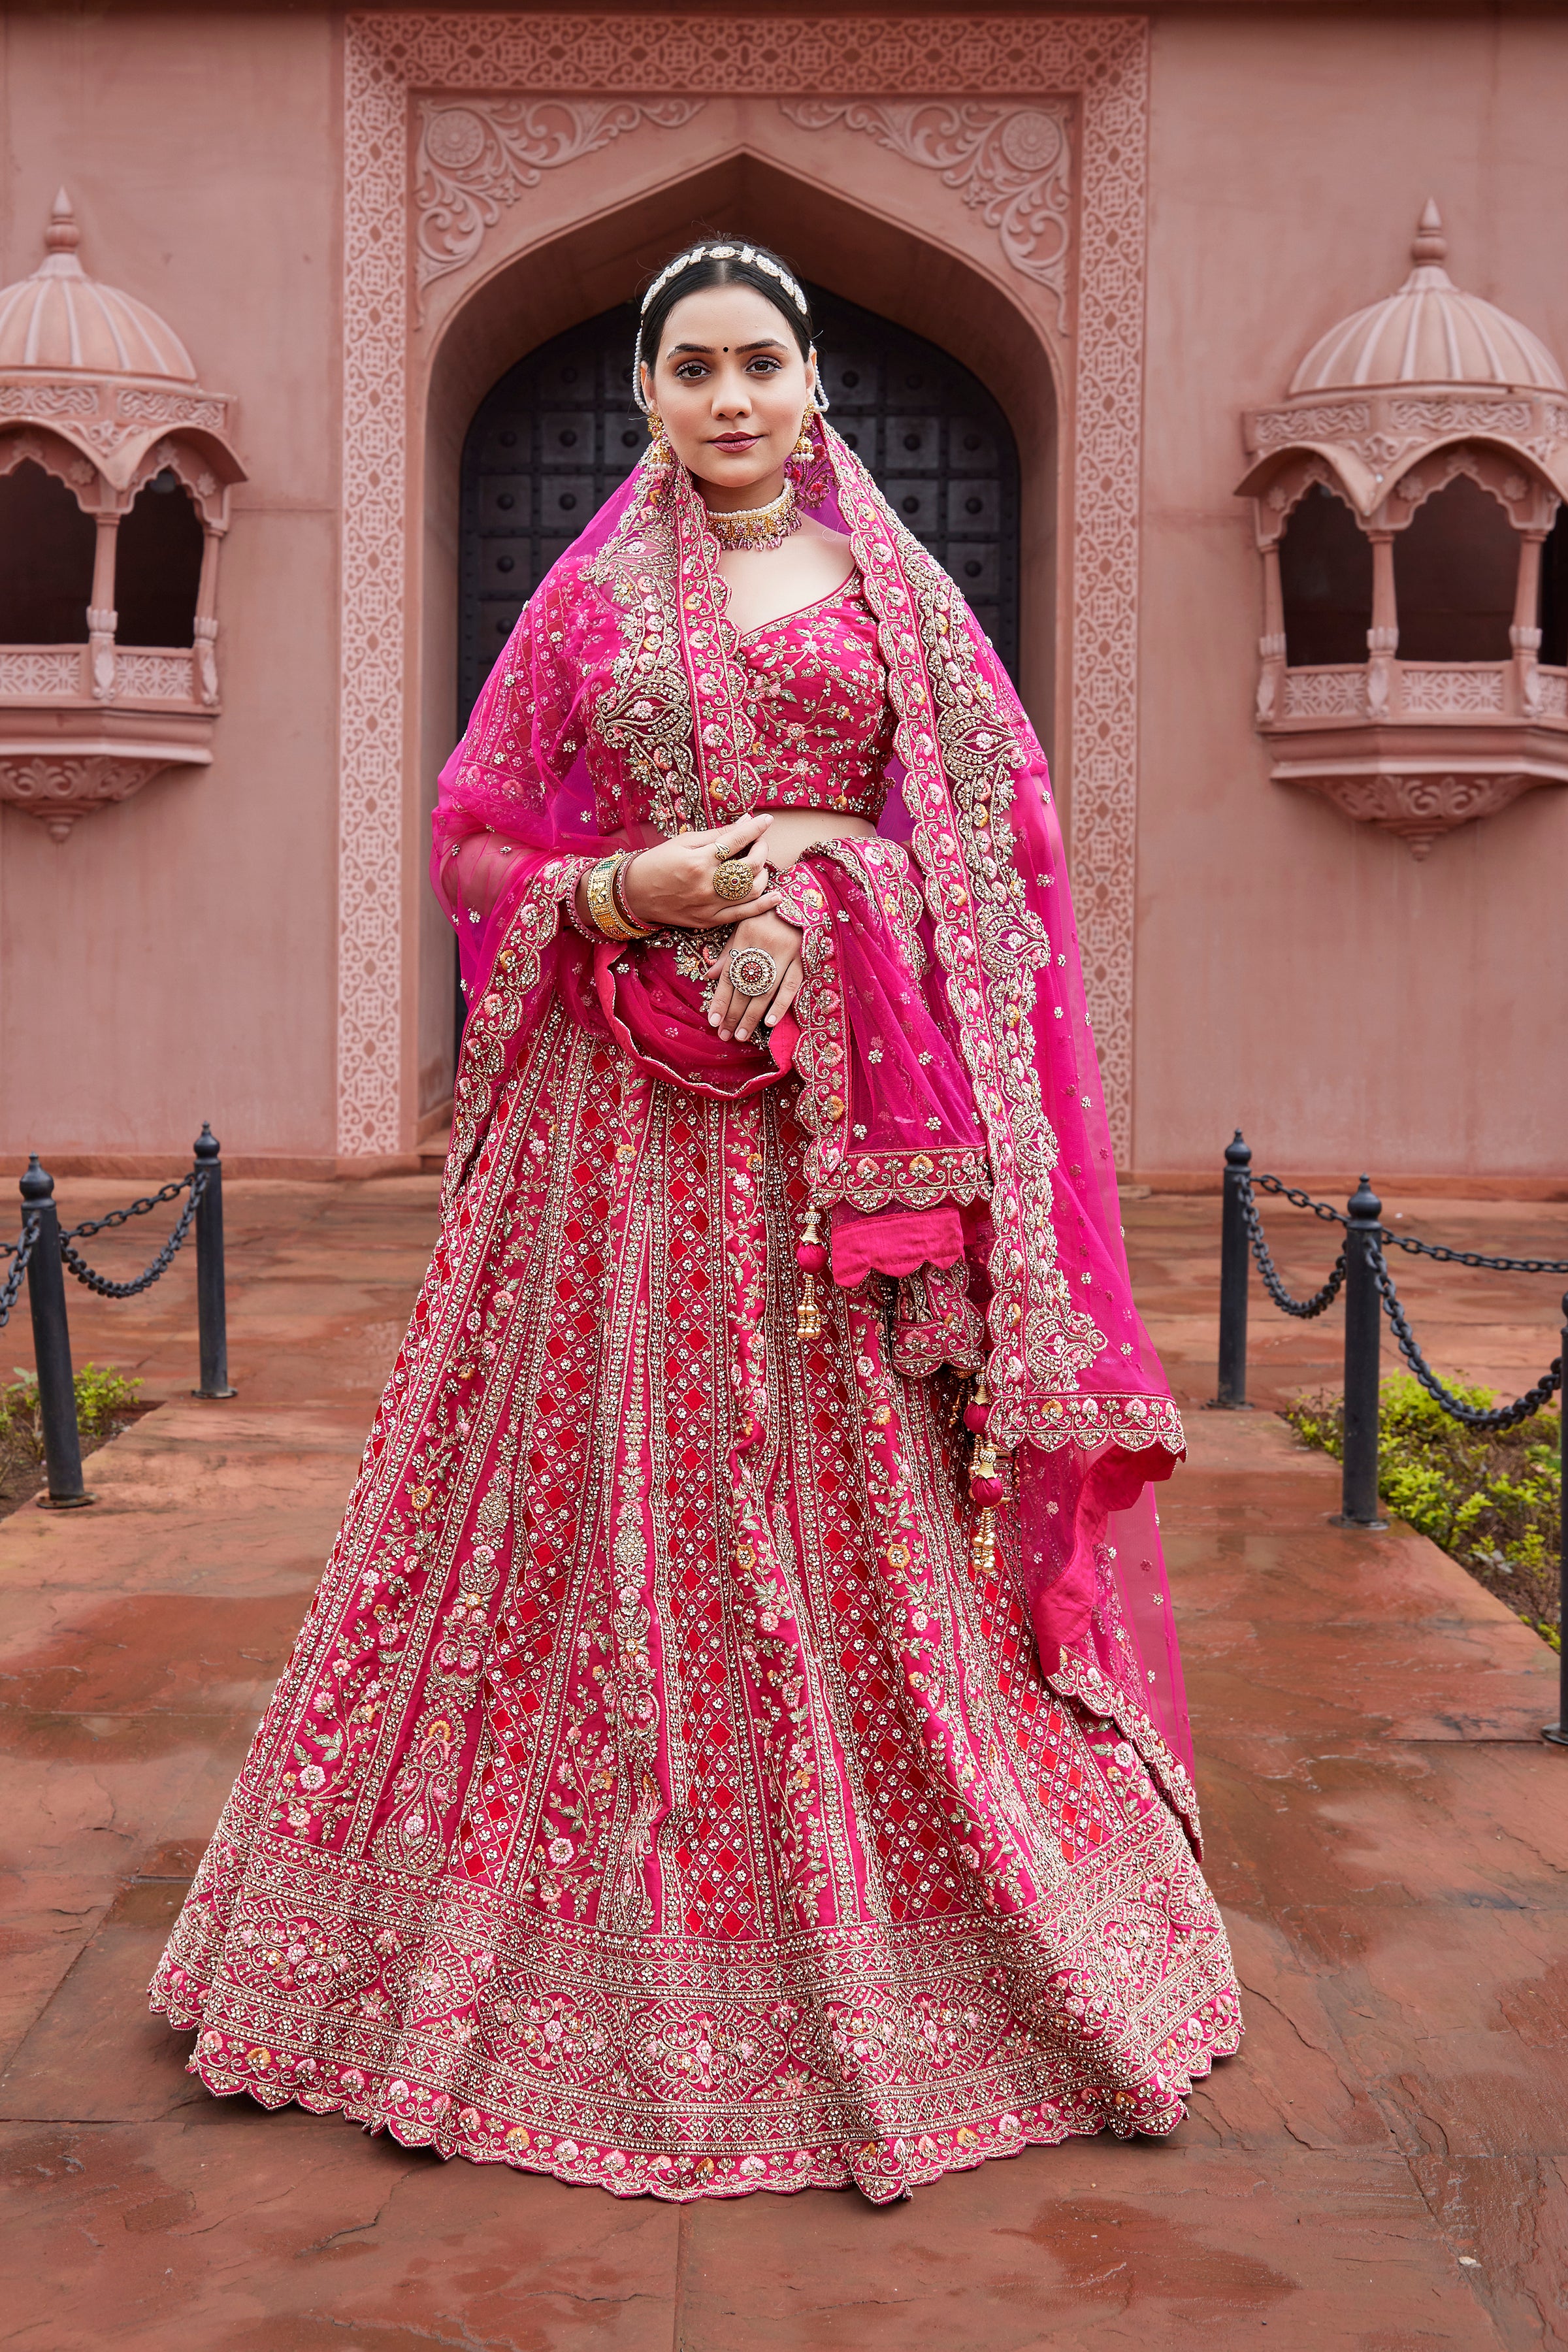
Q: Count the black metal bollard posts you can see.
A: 5